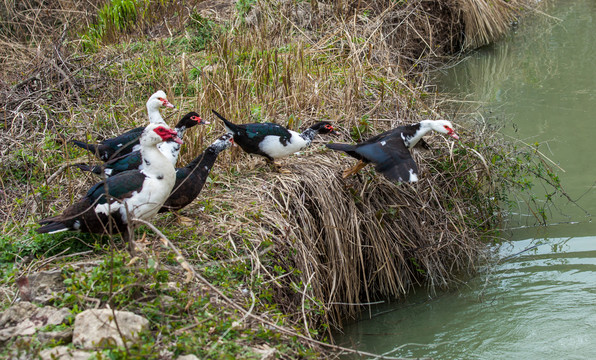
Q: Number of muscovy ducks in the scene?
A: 6